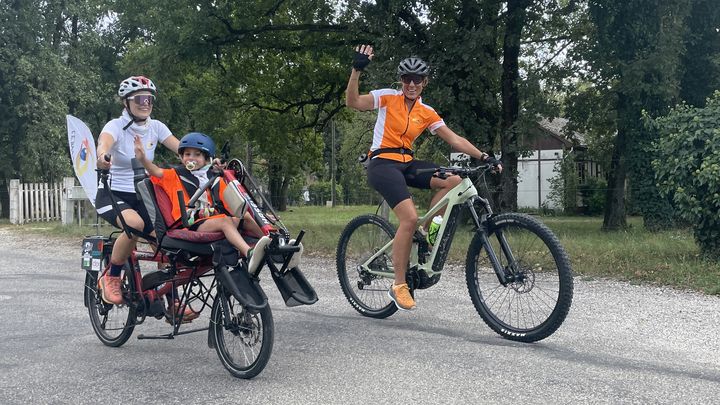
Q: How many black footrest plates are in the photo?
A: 2